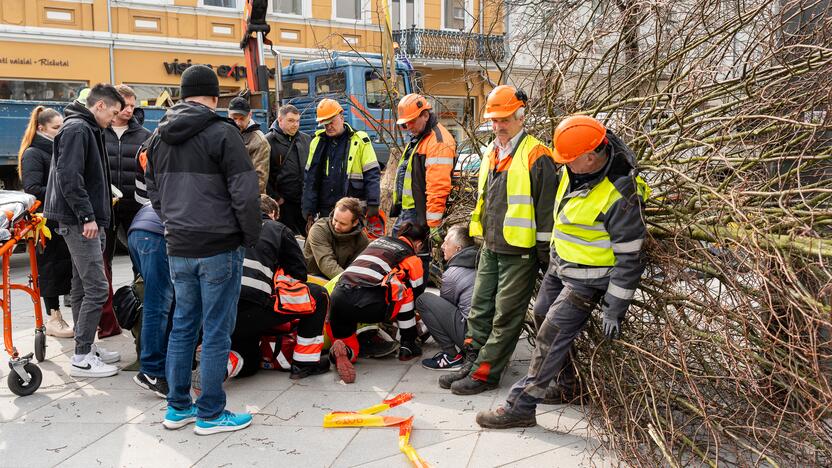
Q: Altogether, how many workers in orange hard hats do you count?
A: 4